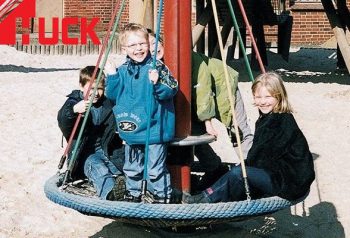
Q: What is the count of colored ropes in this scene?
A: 6